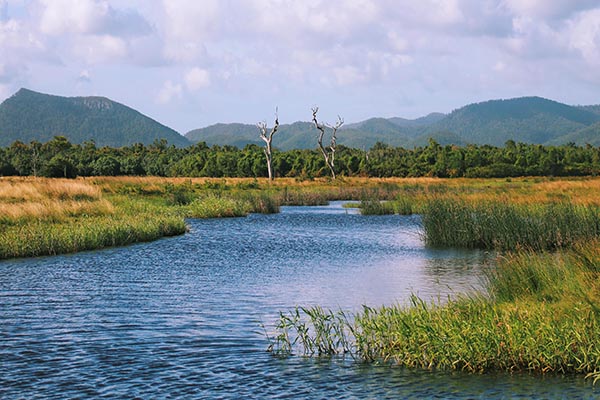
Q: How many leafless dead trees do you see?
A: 2